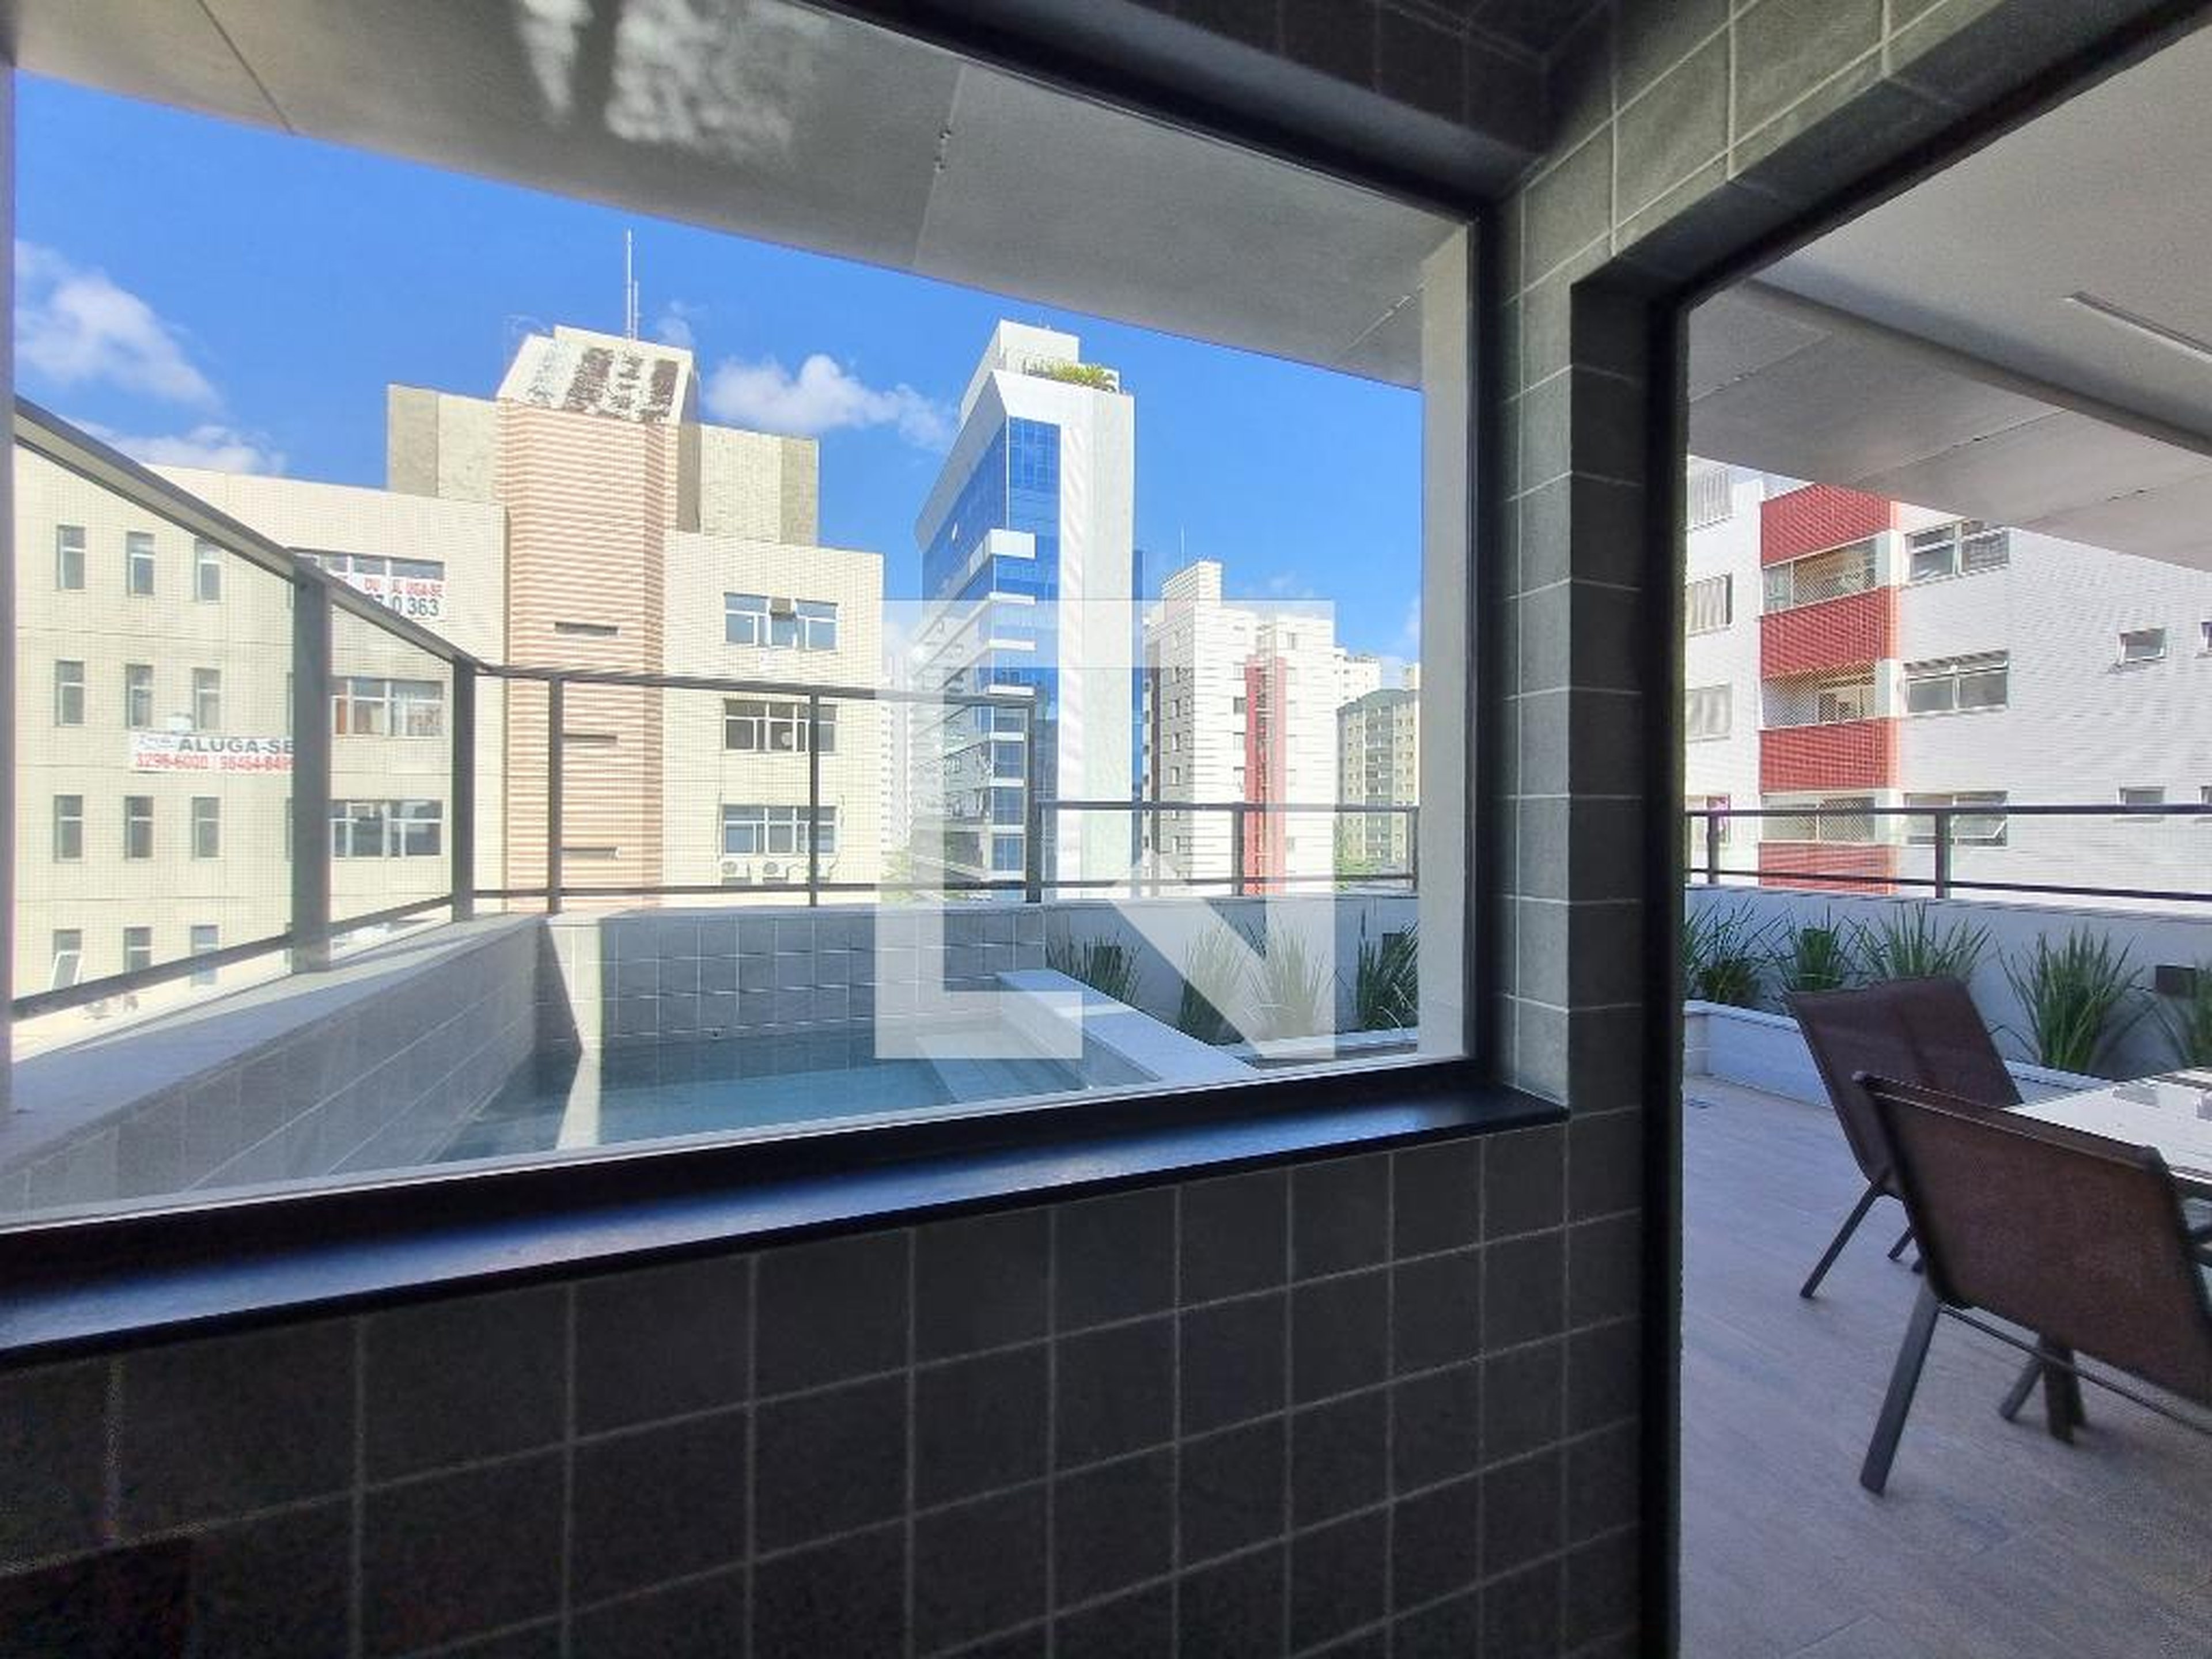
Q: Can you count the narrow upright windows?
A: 12